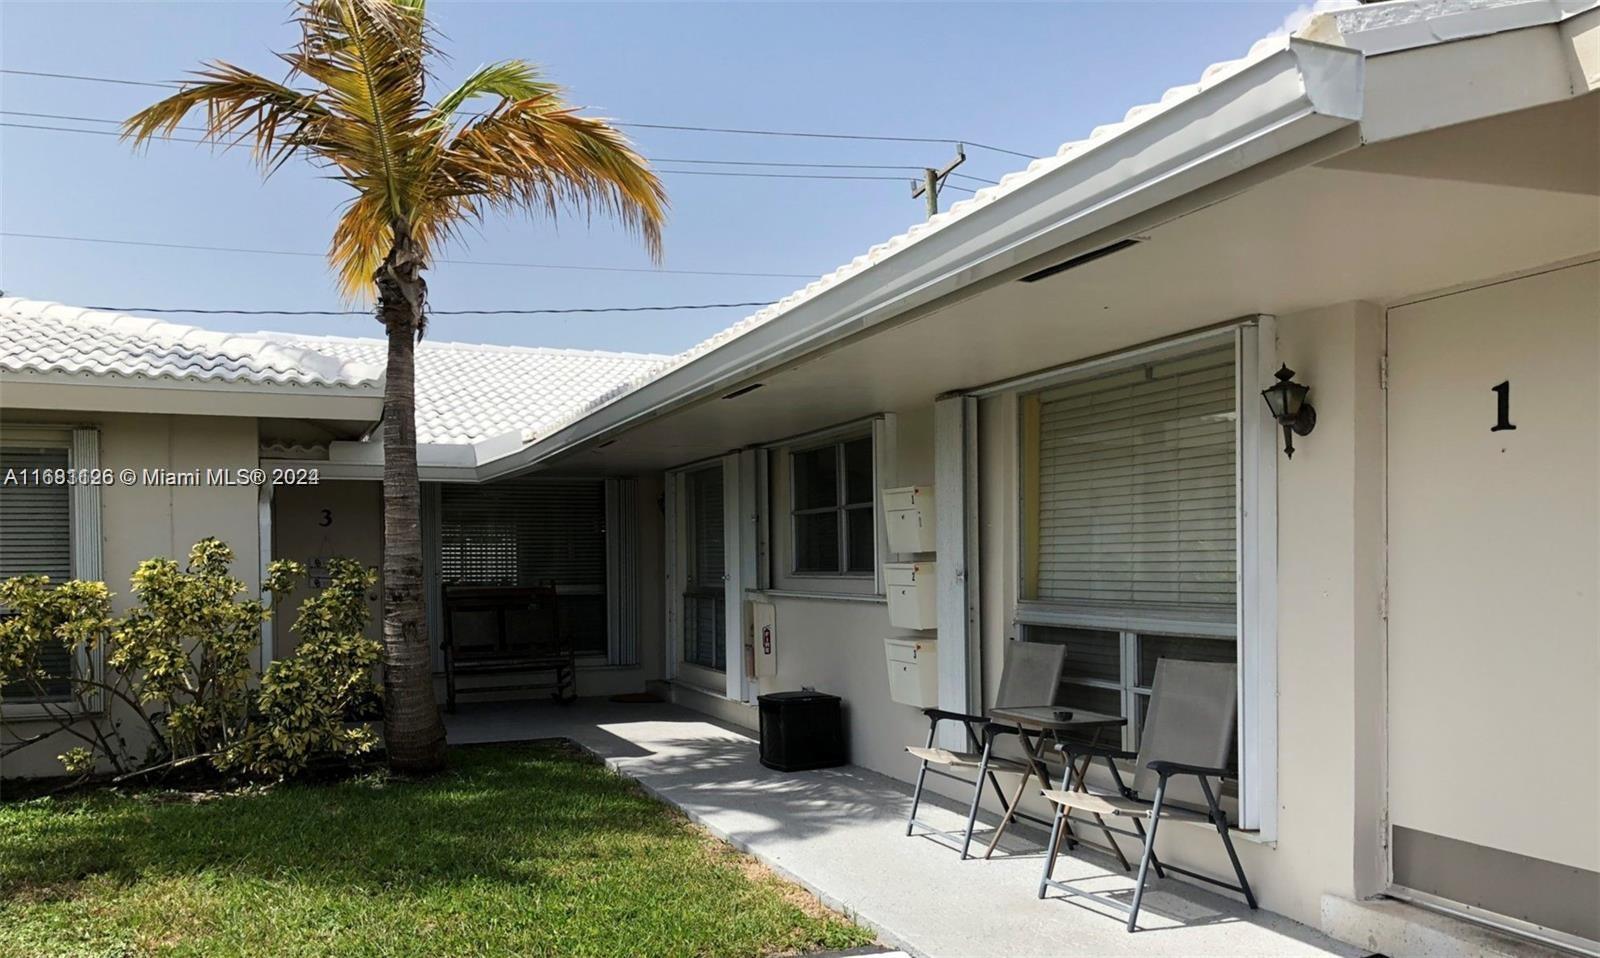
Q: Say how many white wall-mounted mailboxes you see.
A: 3